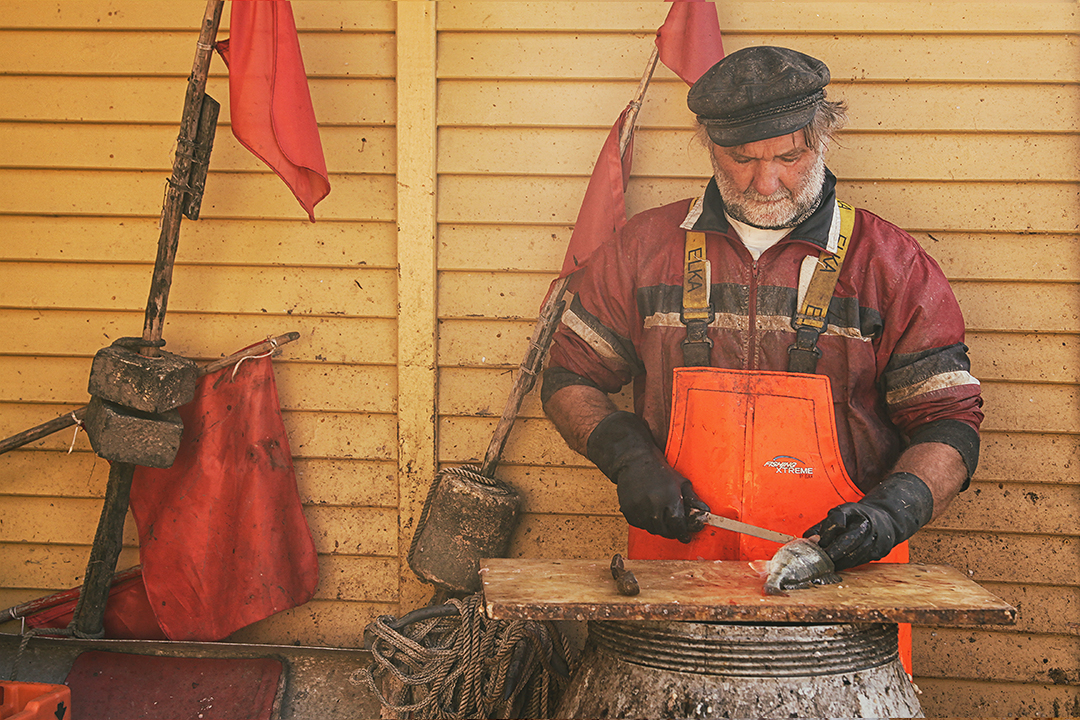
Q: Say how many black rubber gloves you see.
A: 2